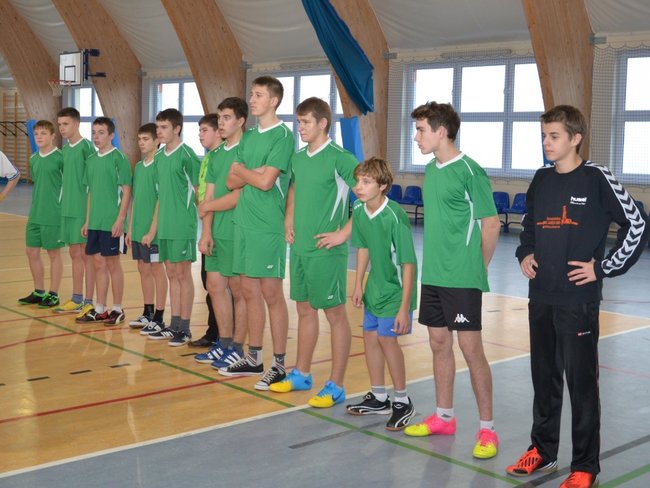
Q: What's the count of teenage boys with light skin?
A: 12